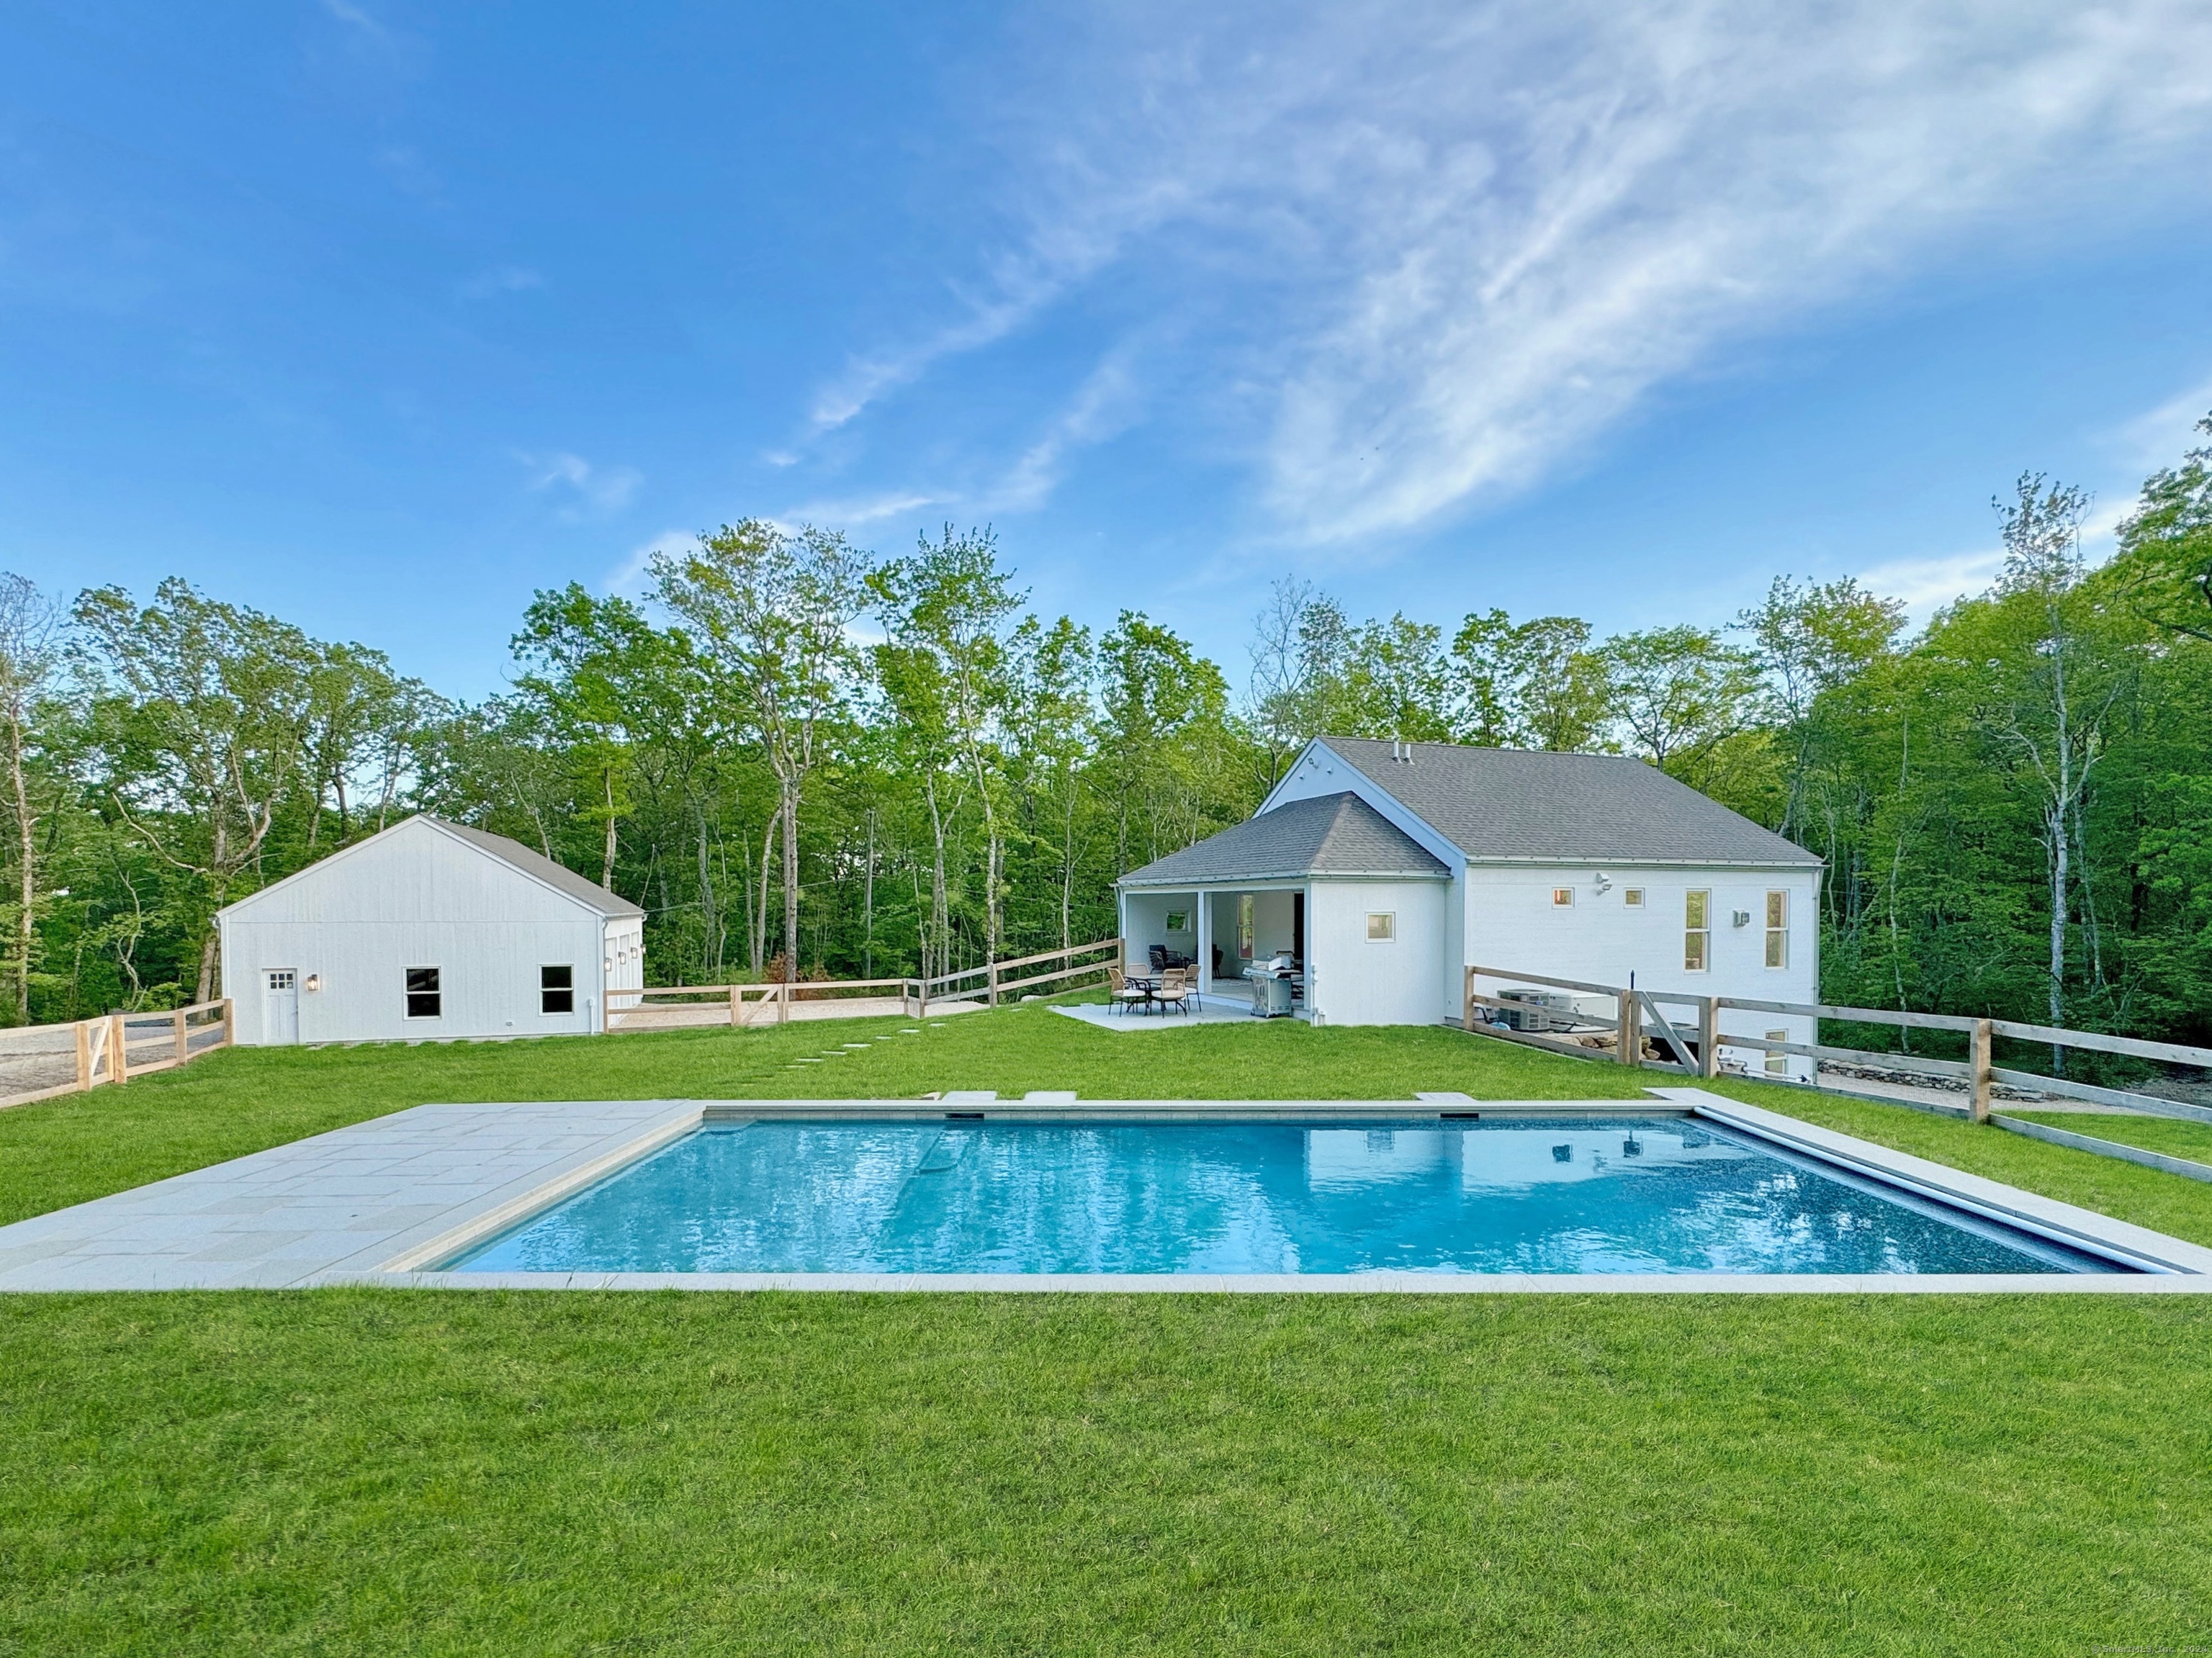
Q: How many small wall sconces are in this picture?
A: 5